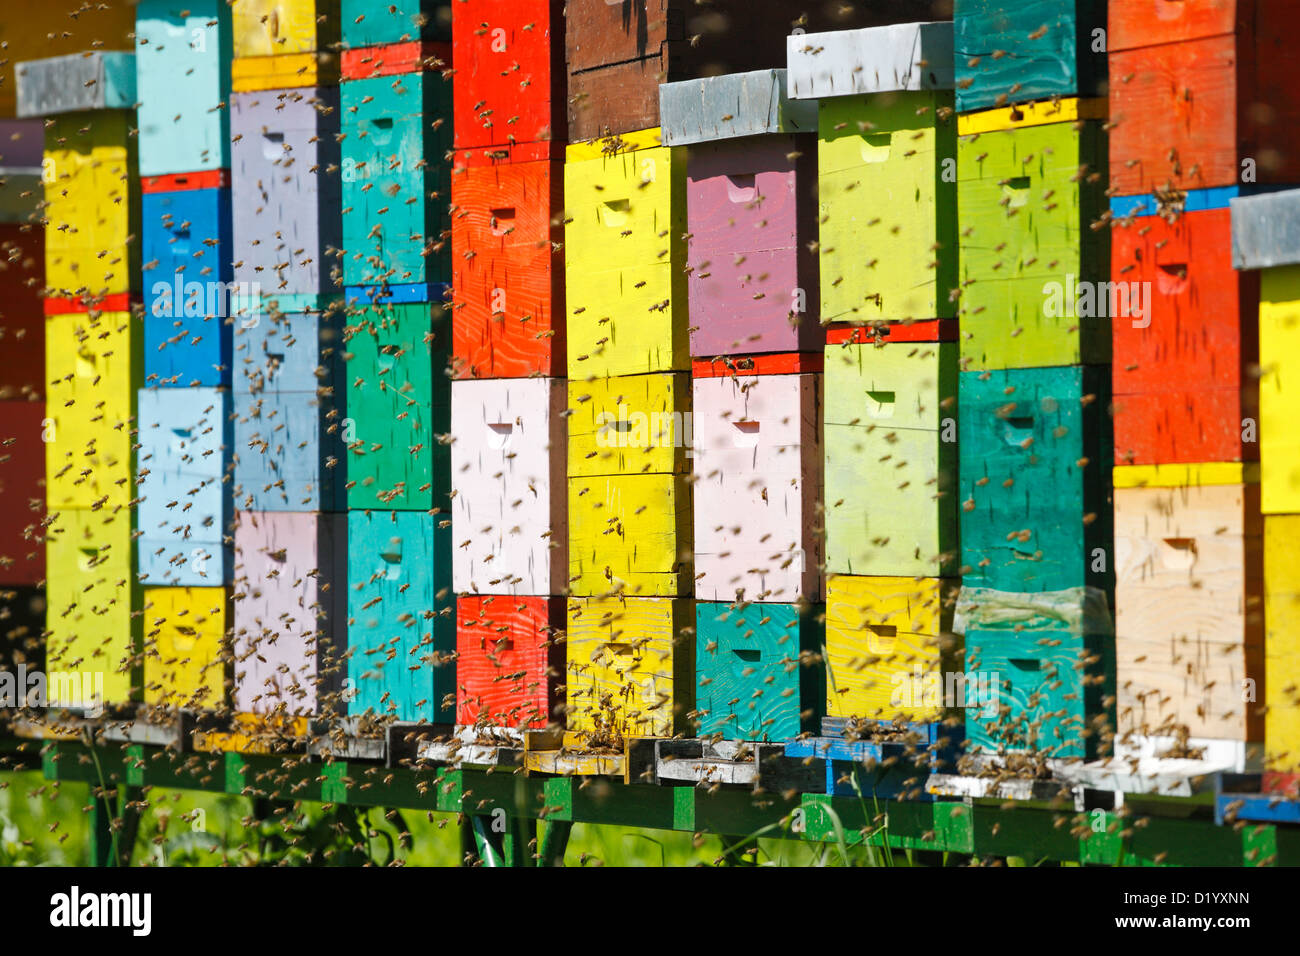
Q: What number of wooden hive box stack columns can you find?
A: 11